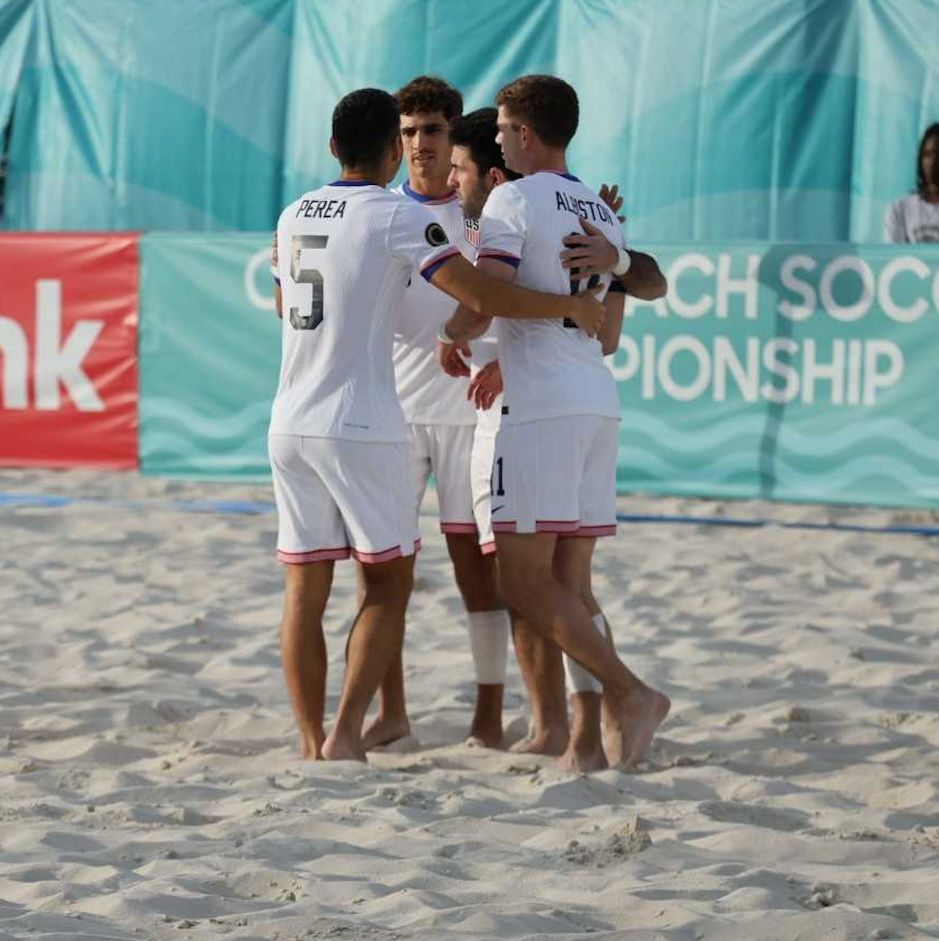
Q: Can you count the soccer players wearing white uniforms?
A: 4